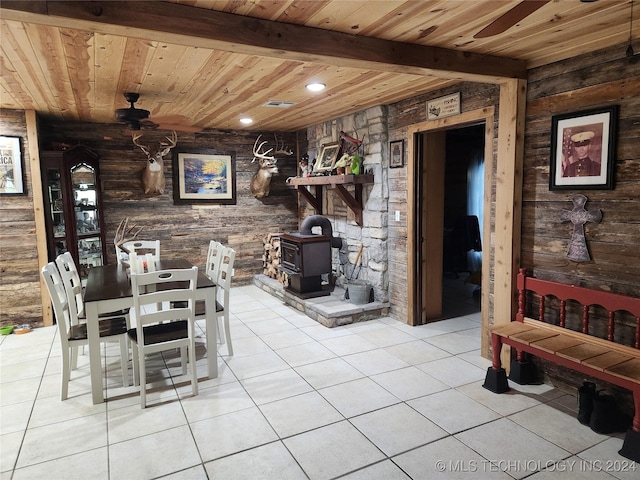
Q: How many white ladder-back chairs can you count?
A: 6